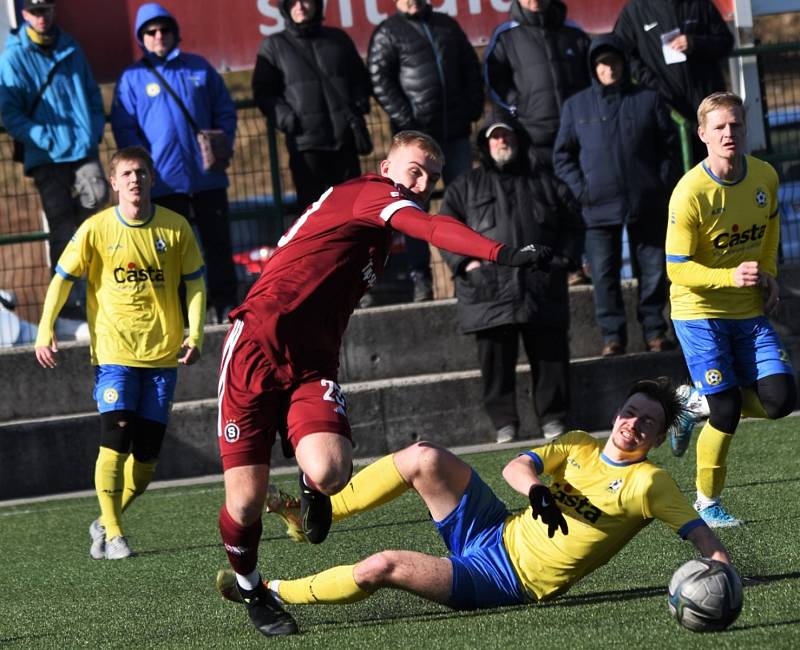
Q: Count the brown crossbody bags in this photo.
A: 1